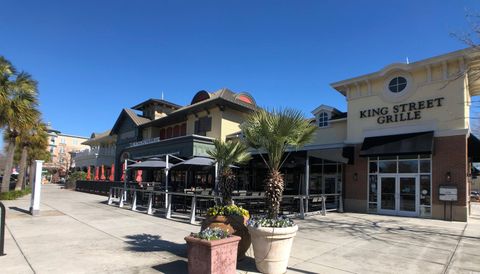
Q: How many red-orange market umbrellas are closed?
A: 6